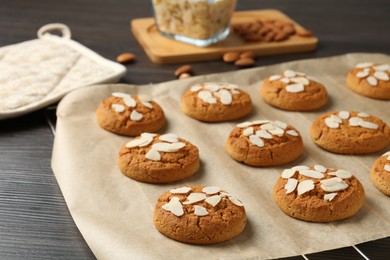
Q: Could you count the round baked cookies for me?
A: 10